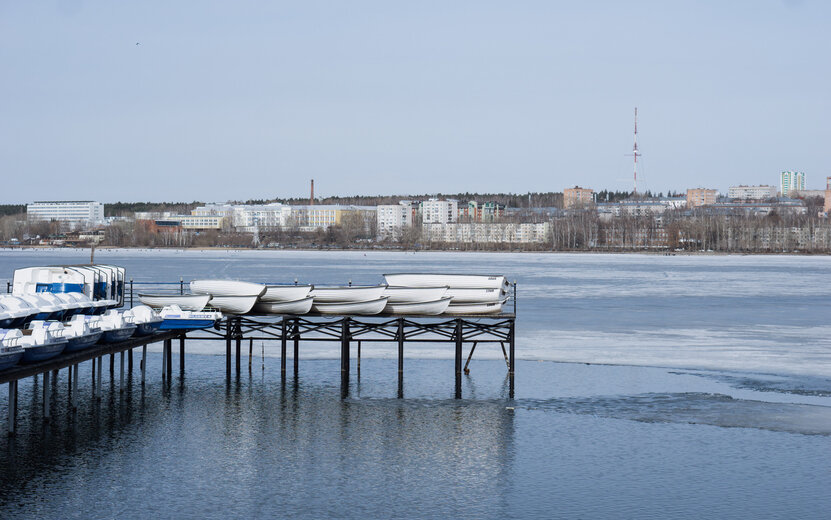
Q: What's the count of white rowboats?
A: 12